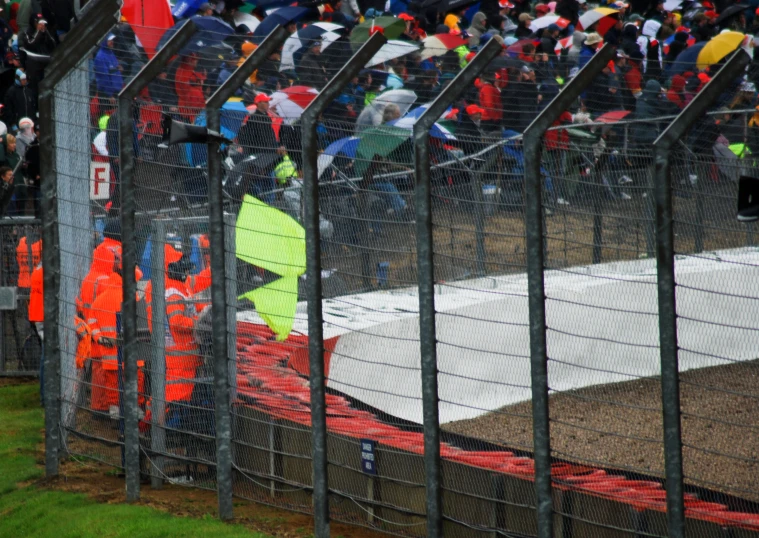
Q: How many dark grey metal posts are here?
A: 7